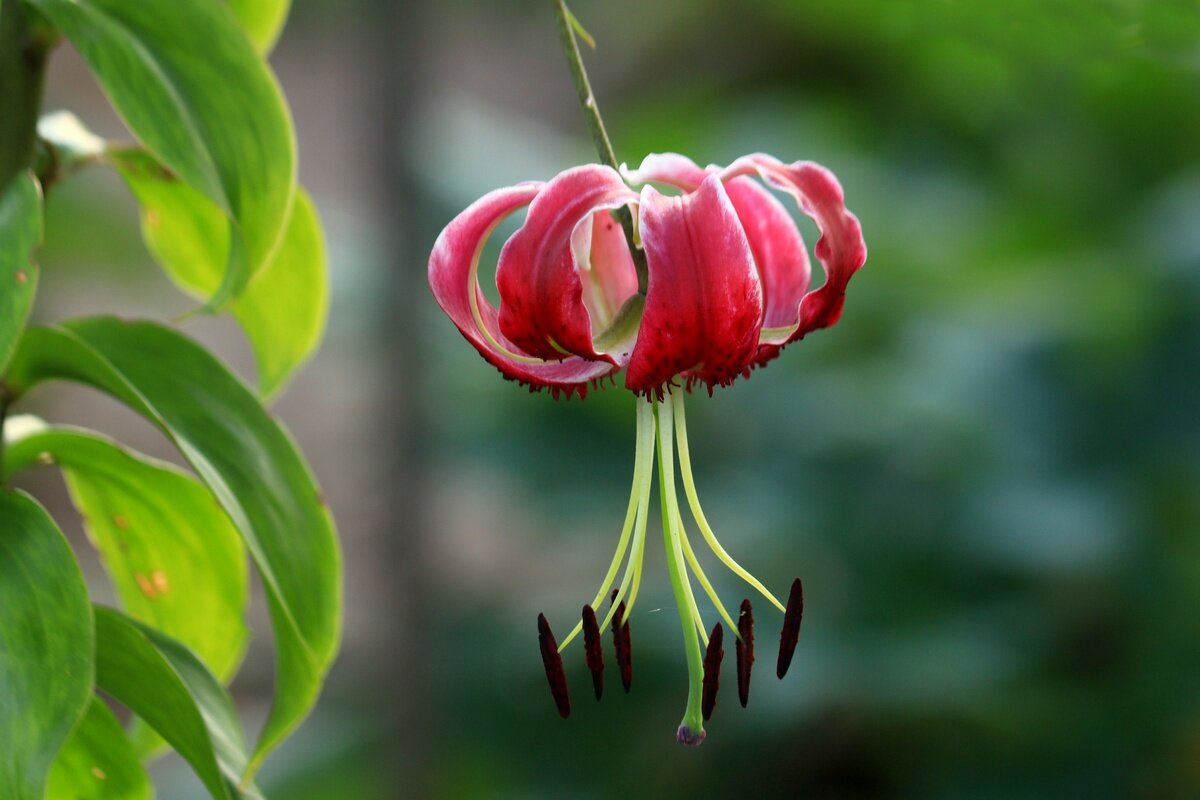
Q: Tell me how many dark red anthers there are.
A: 6